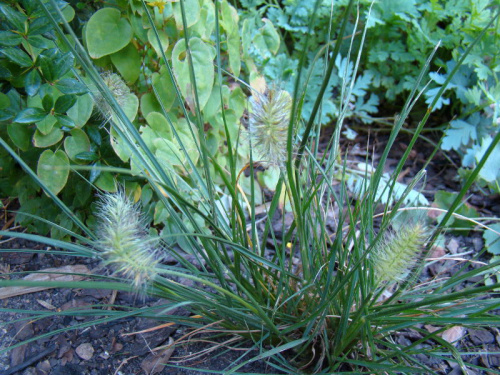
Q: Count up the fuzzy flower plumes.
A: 4